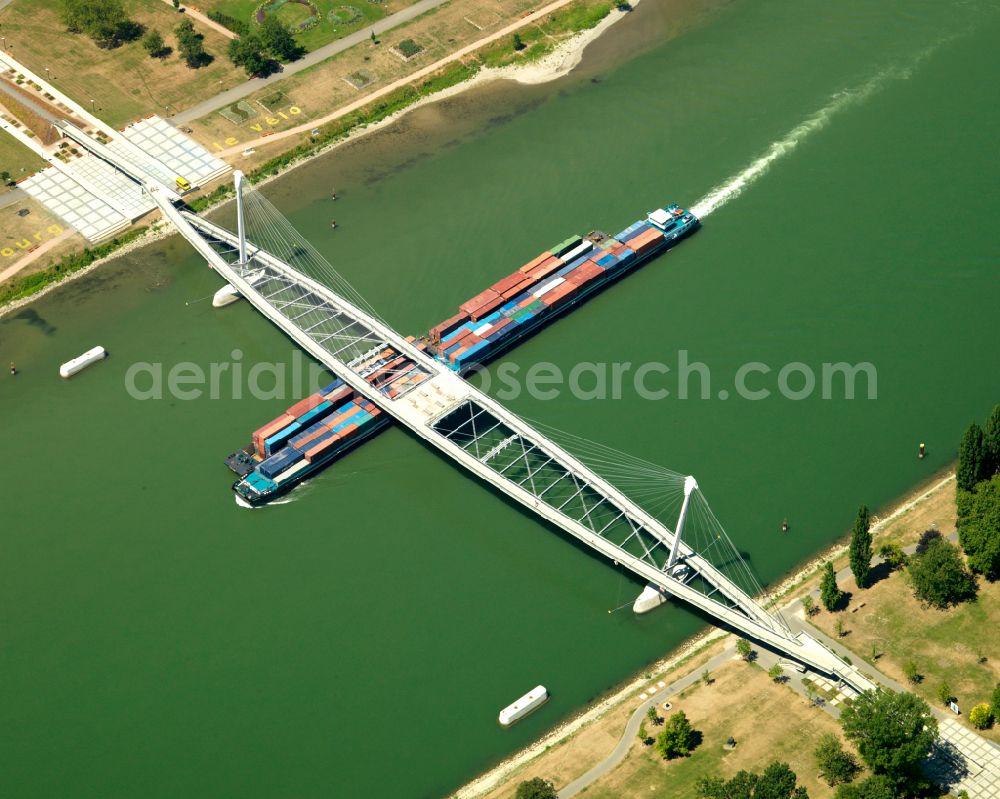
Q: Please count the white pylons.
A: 2